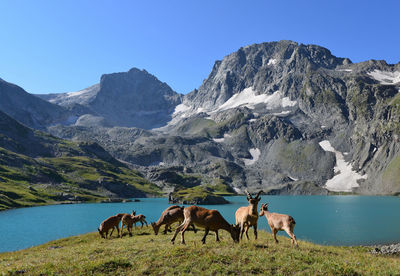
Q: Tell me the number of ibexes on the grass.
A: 7